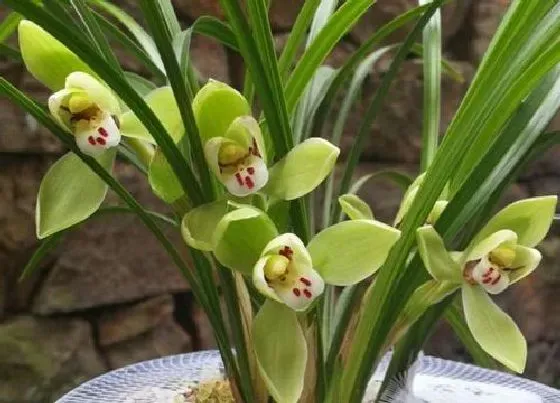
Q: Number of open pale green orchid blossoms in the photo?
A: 4